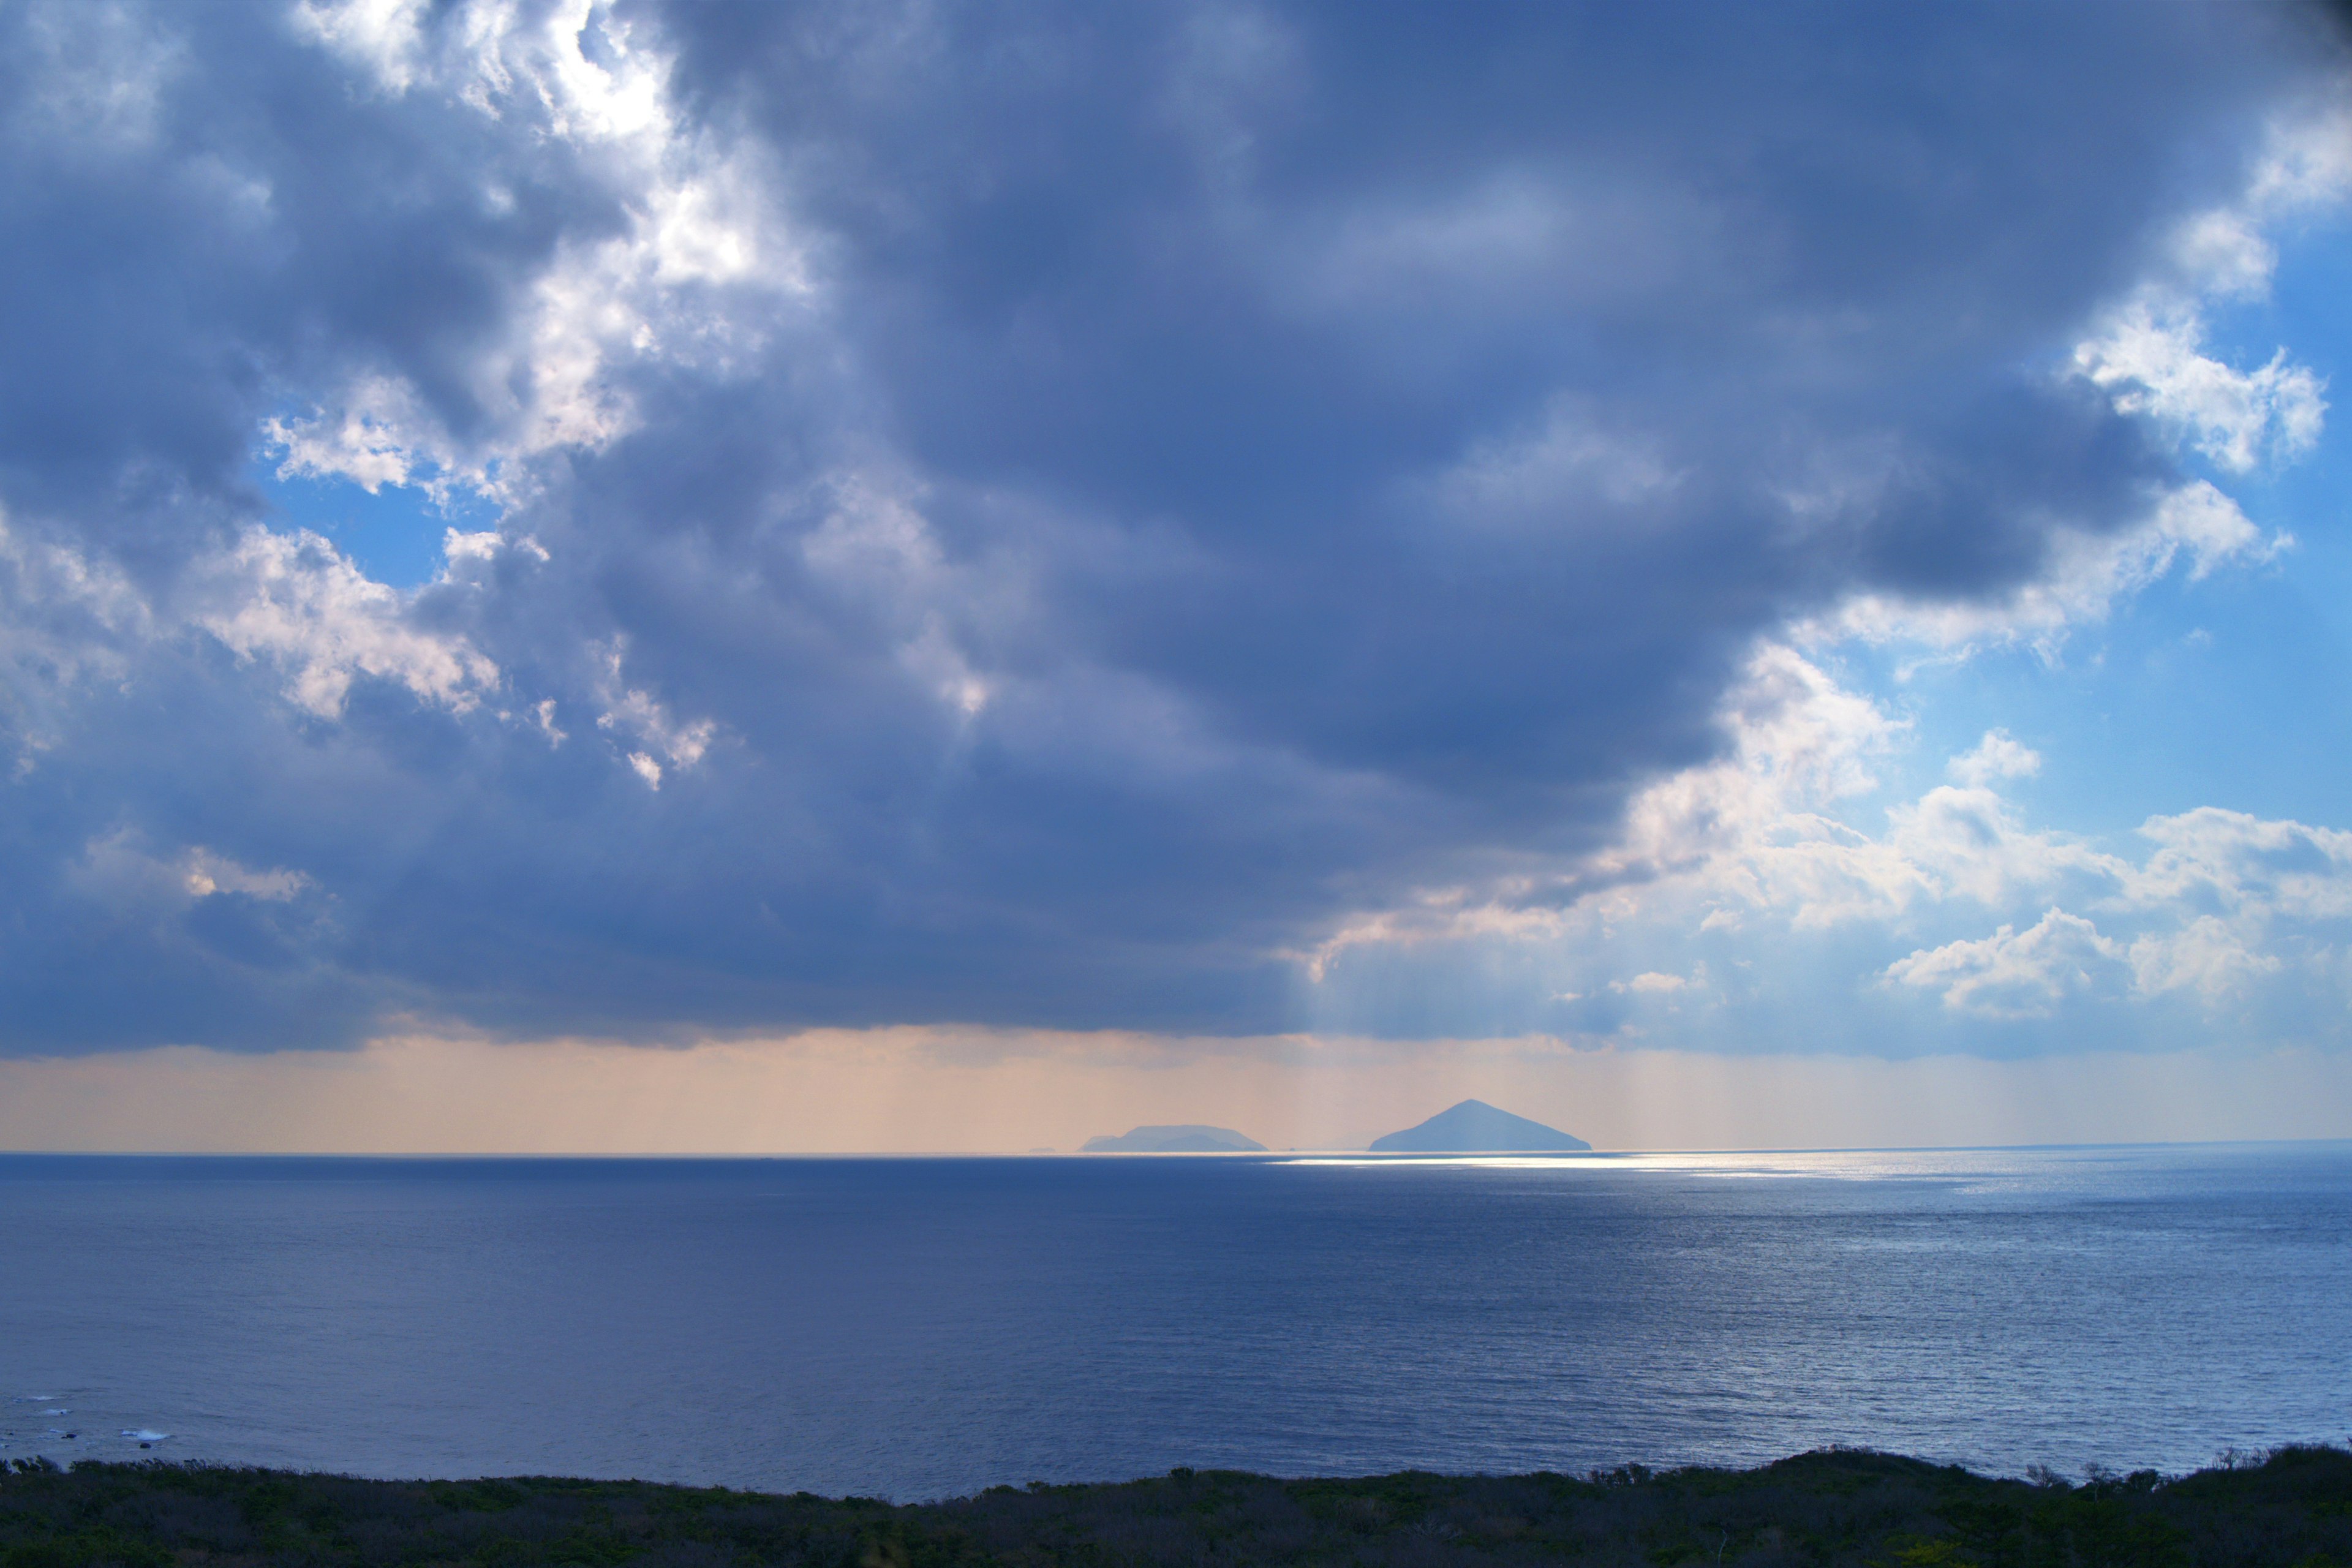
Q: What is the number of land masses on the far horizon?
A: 2